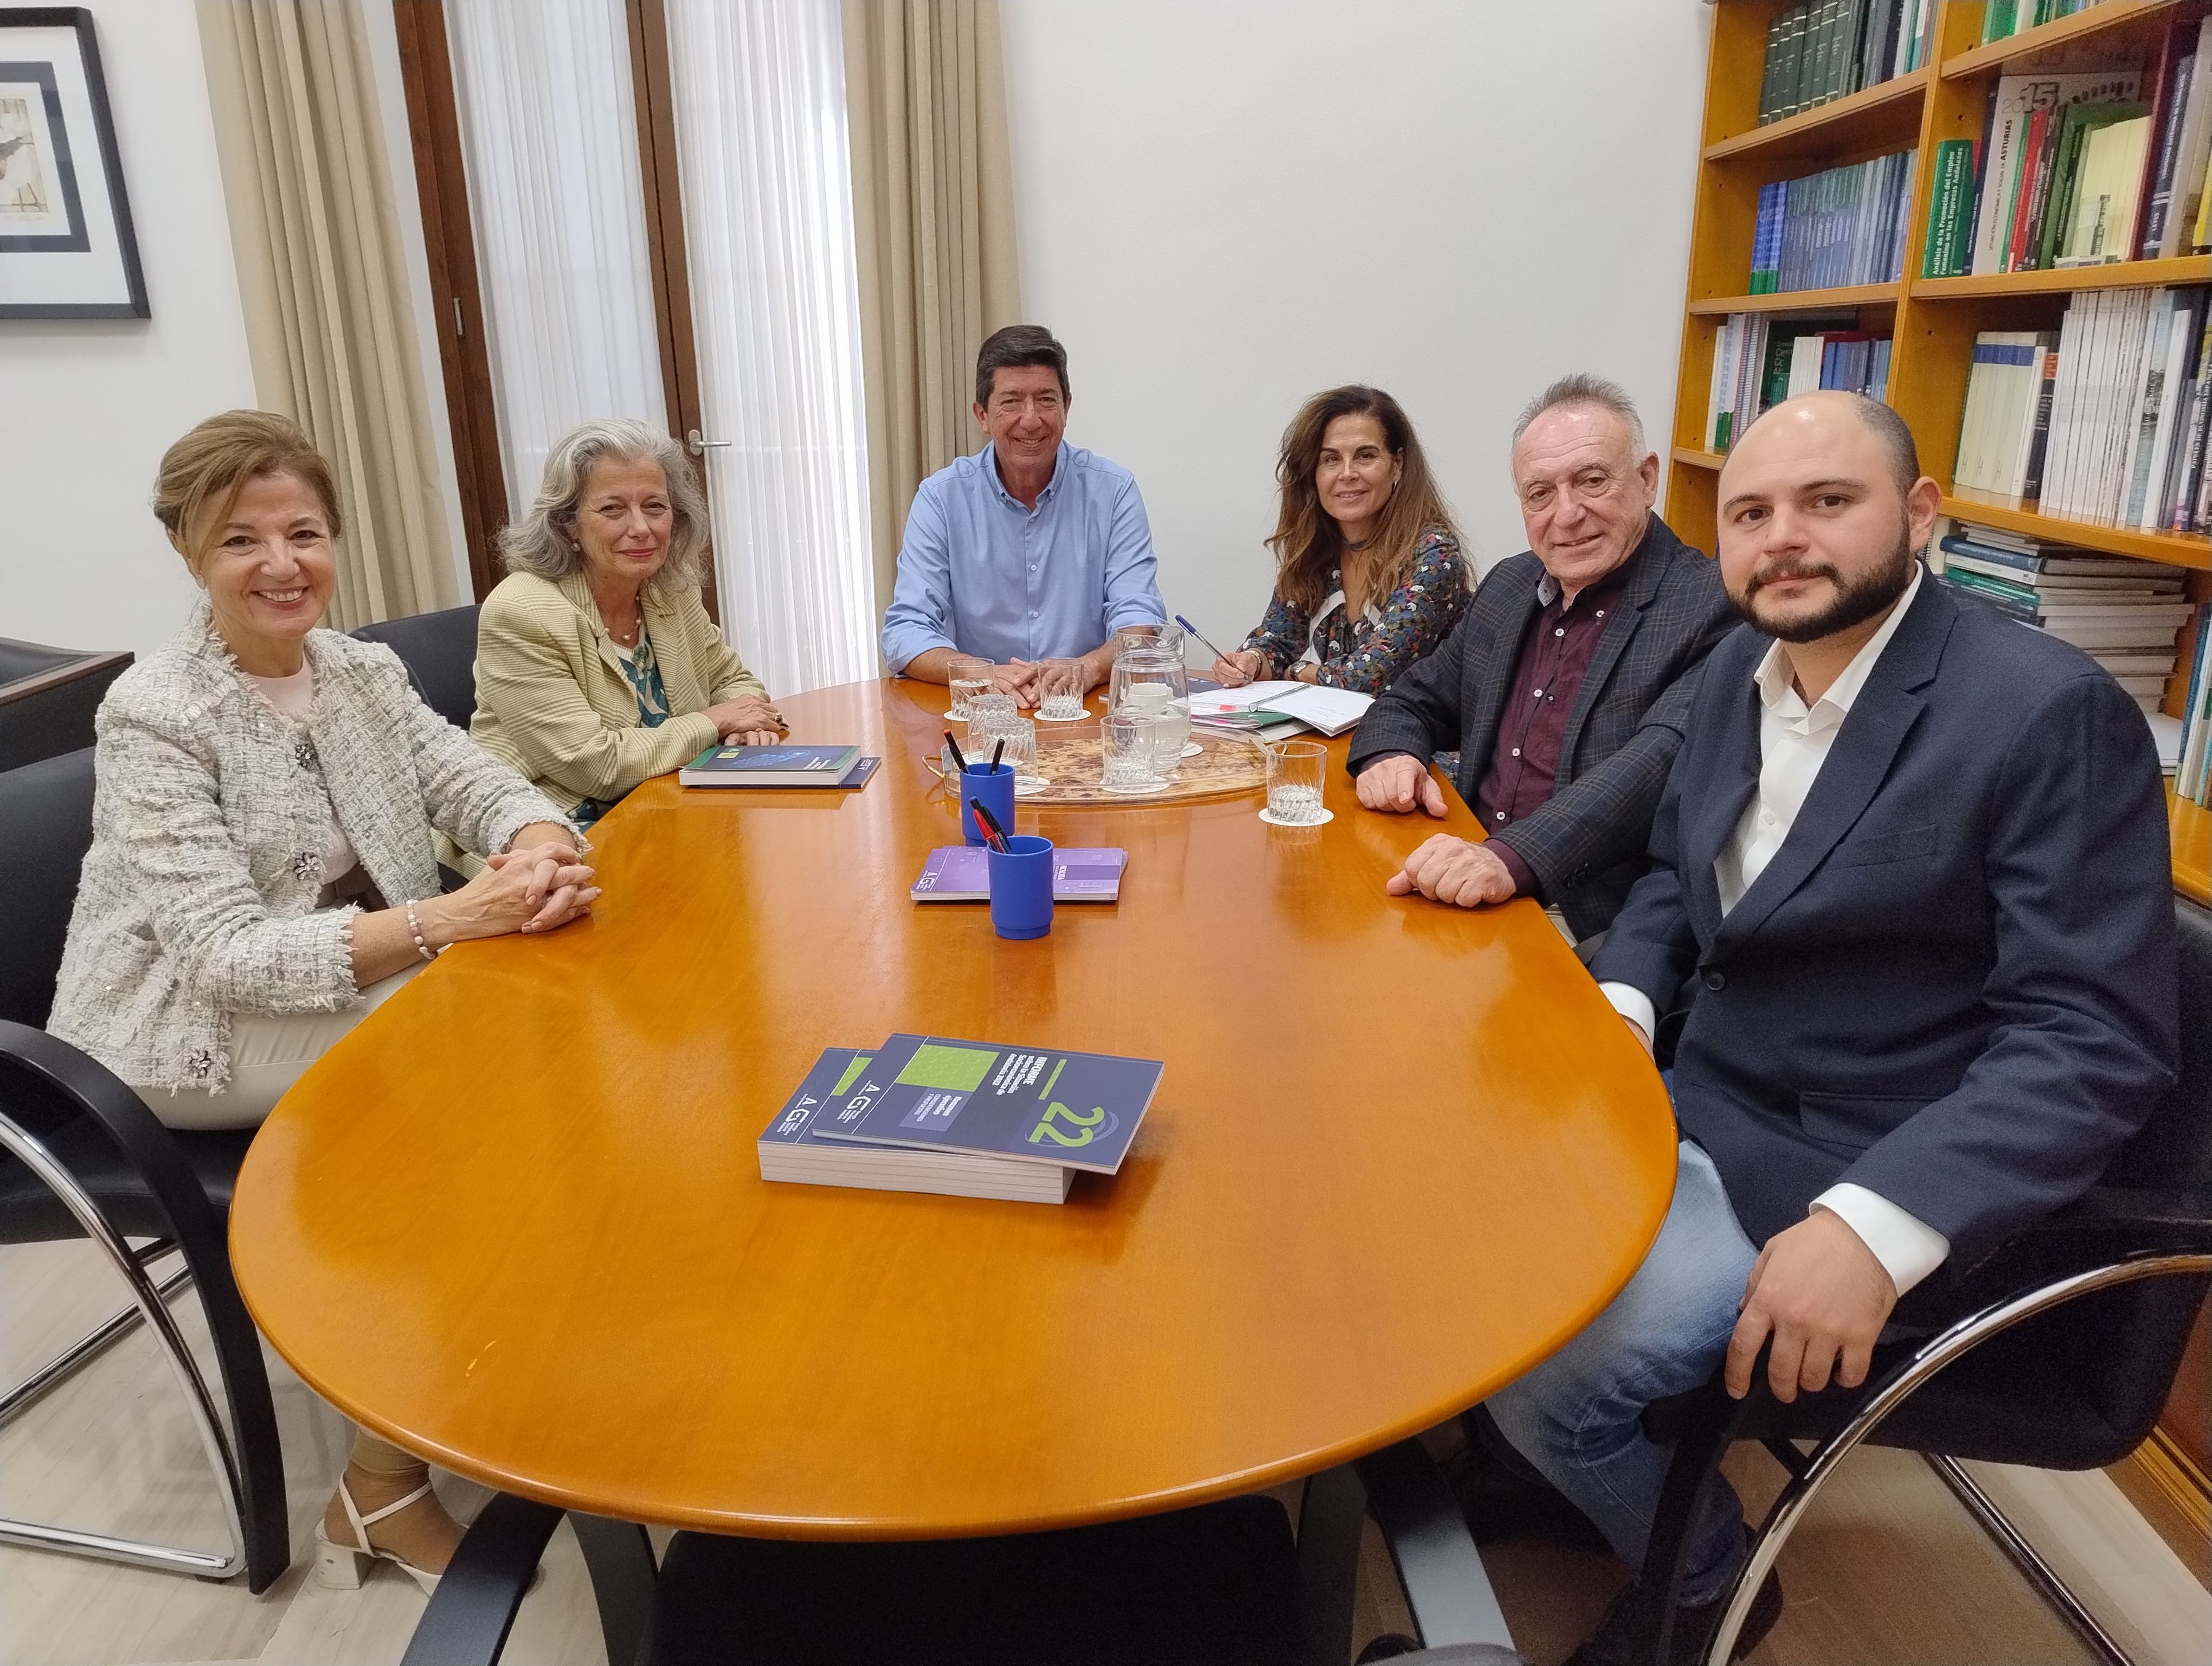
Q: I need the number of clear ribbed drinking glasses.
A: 6